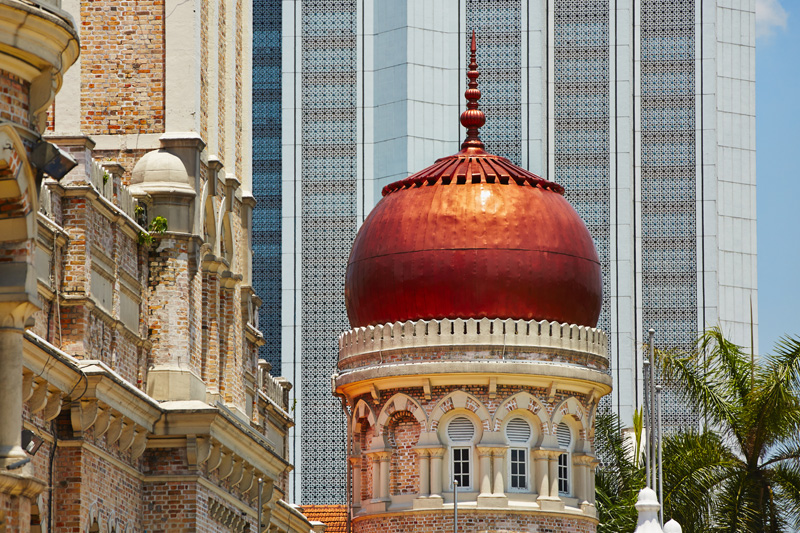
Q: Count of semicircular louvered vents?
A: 3